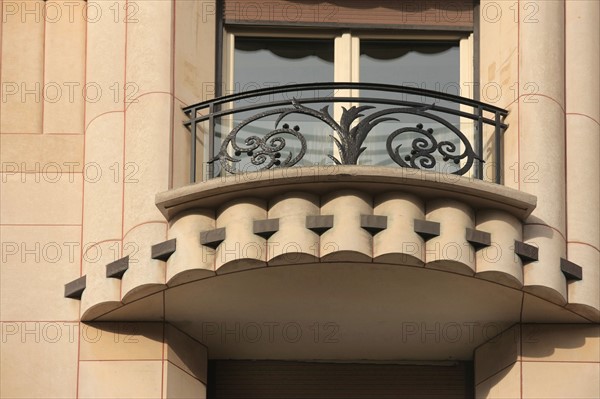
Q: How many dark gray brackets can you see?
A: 11